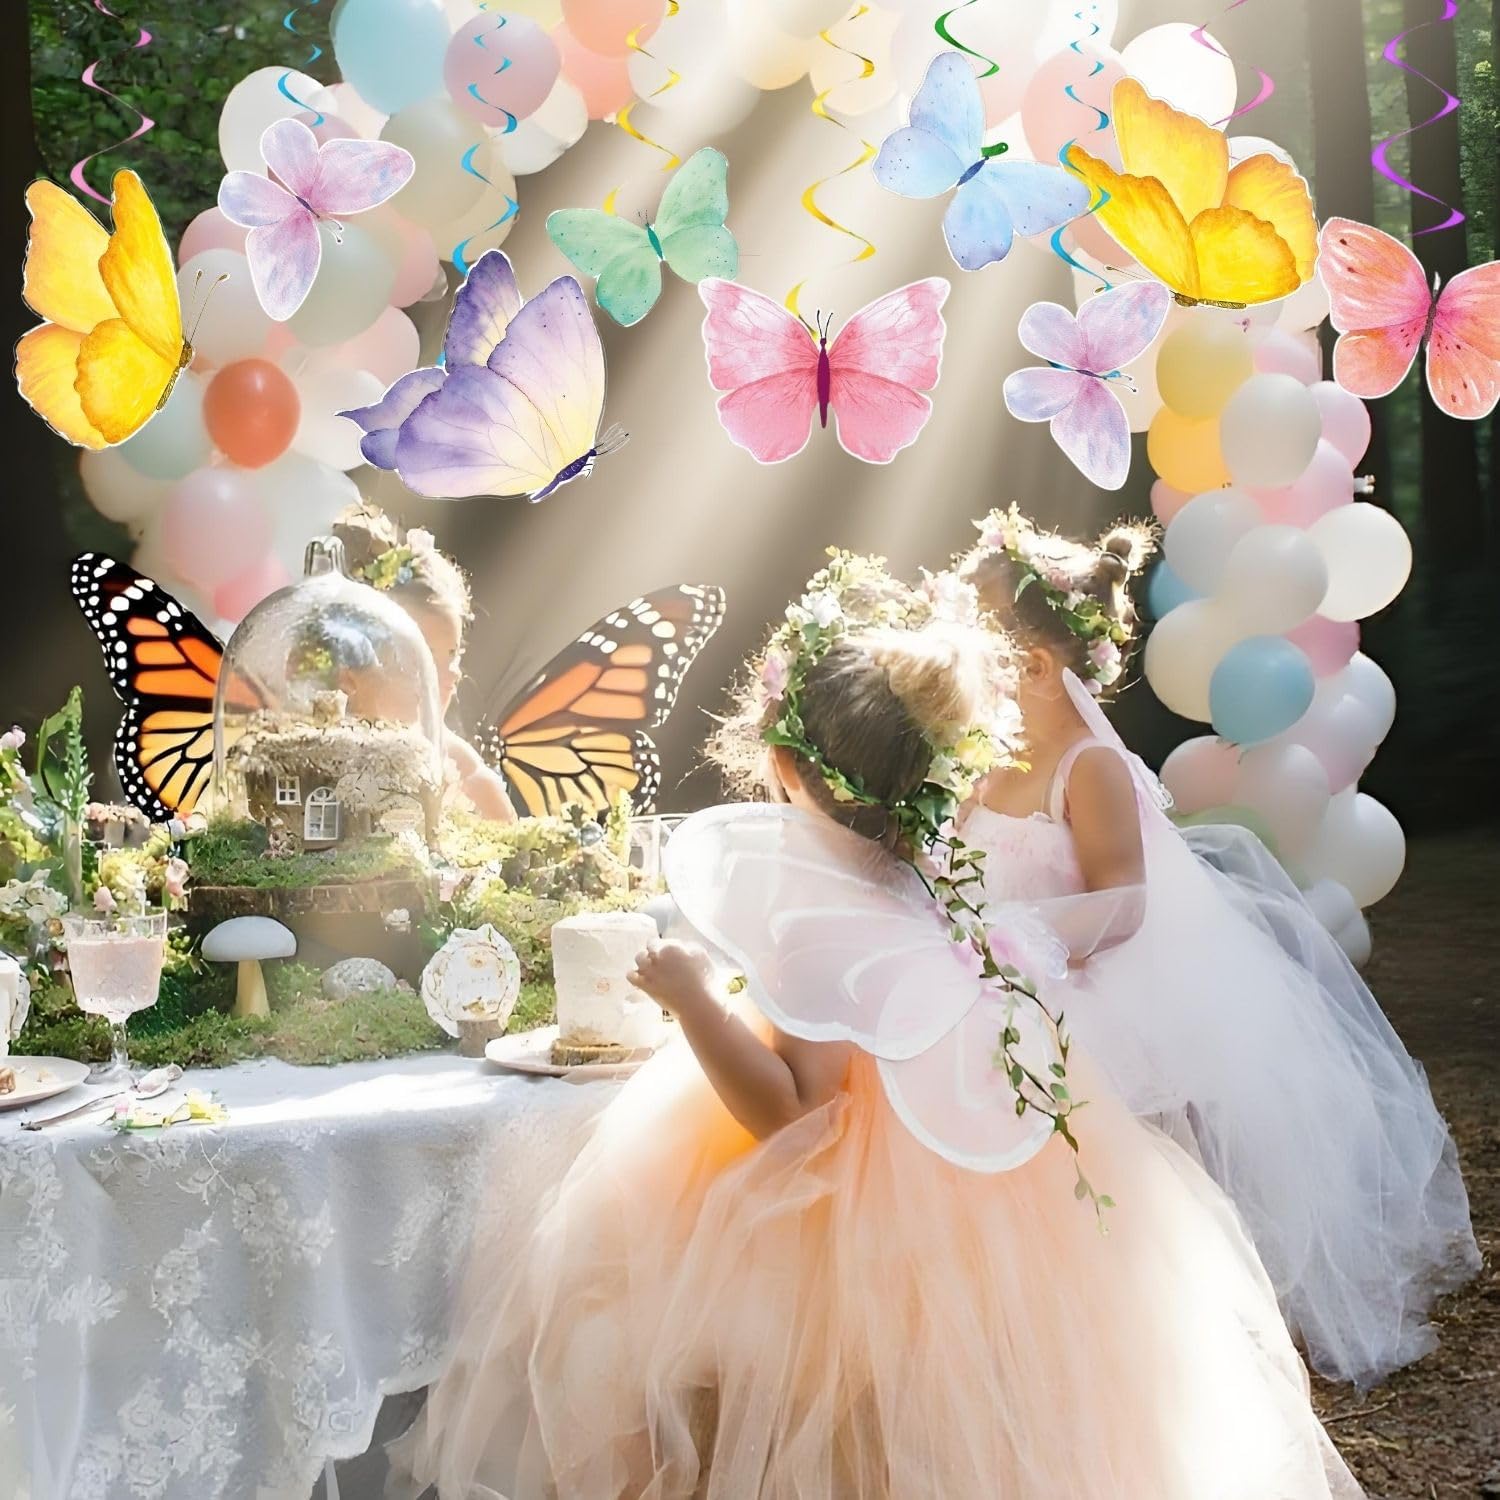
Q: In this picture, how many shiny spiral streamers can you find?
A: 9